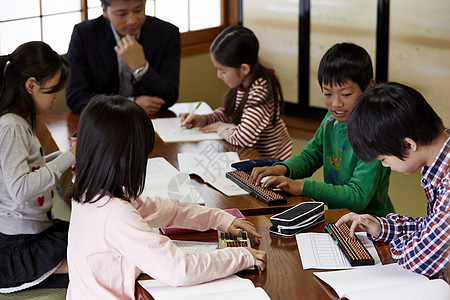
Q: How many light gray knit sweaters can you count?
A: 1